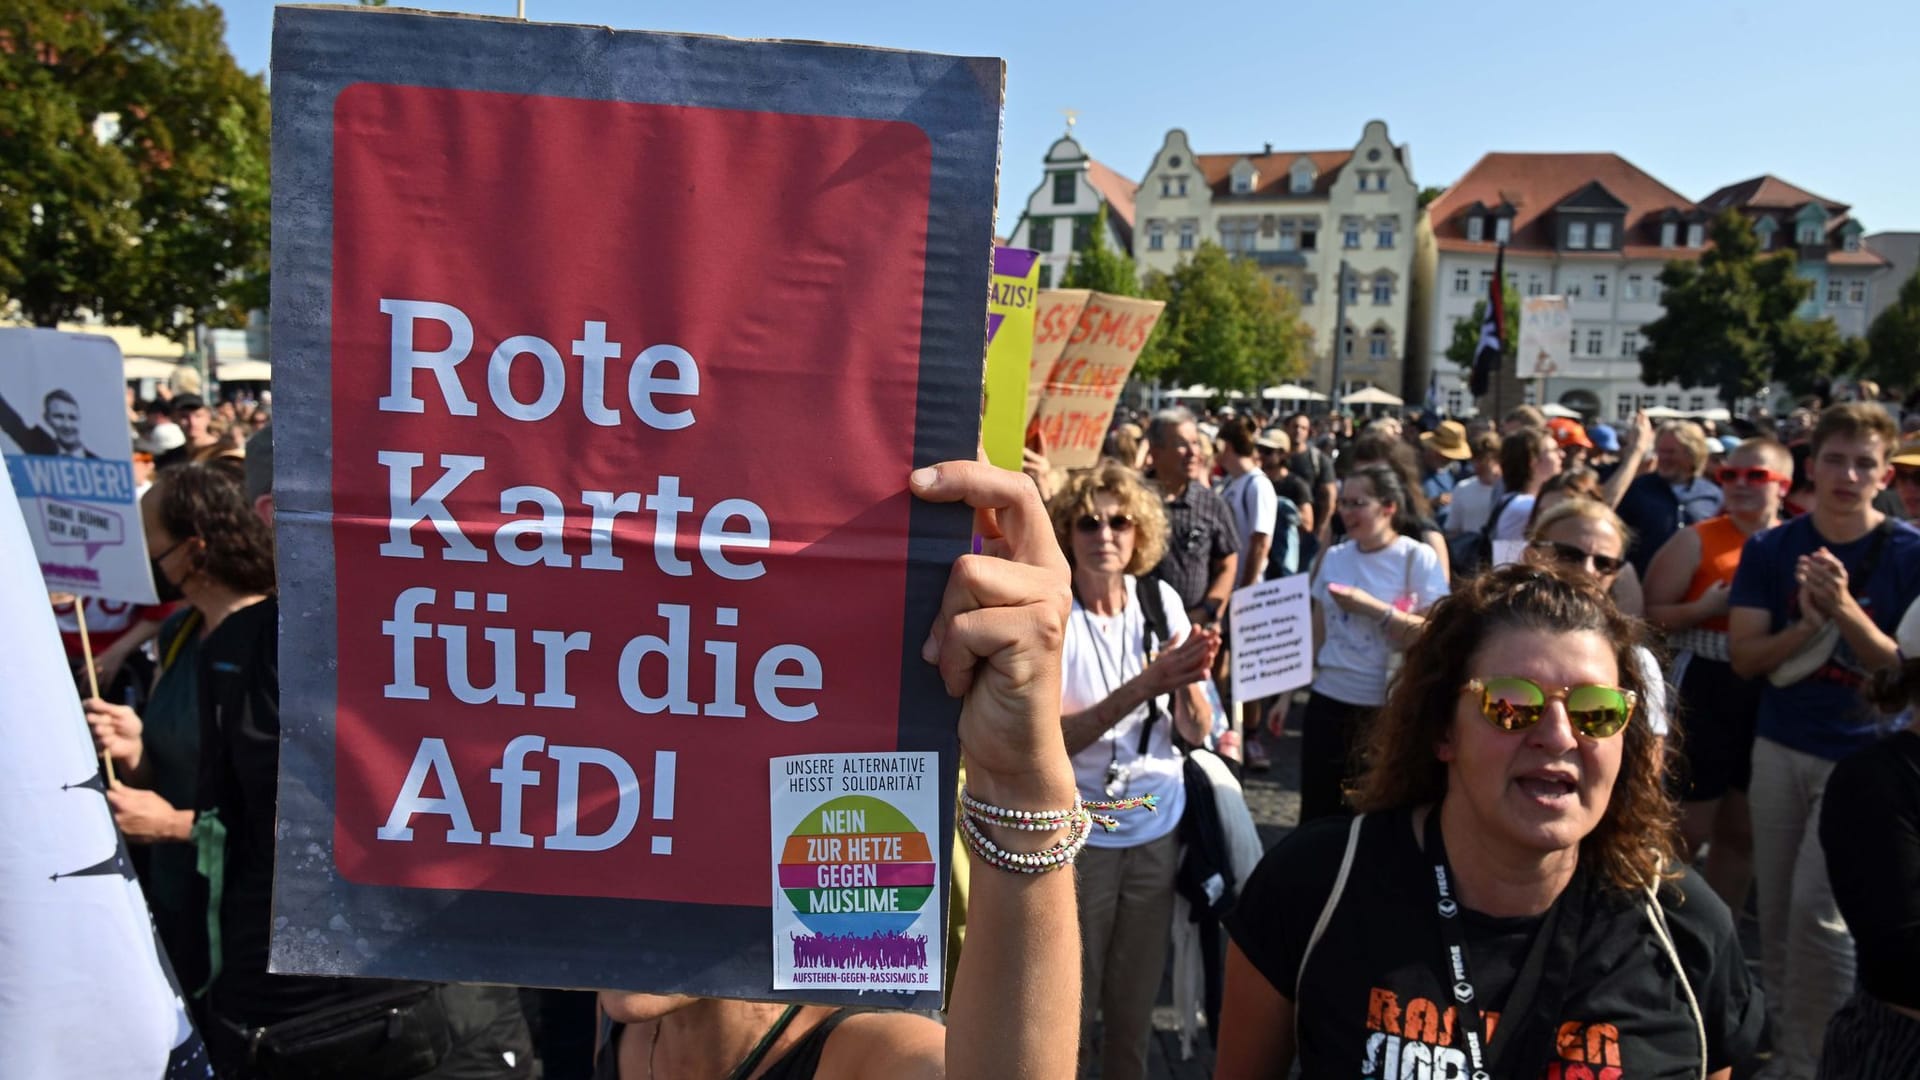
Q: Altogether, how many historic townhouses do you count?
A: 4